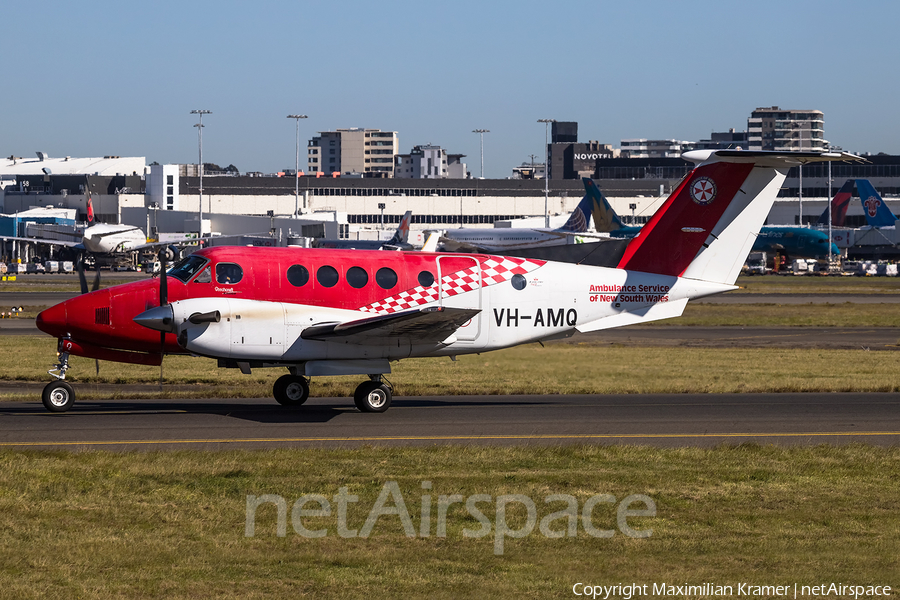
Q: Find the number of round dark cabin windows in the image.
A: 6